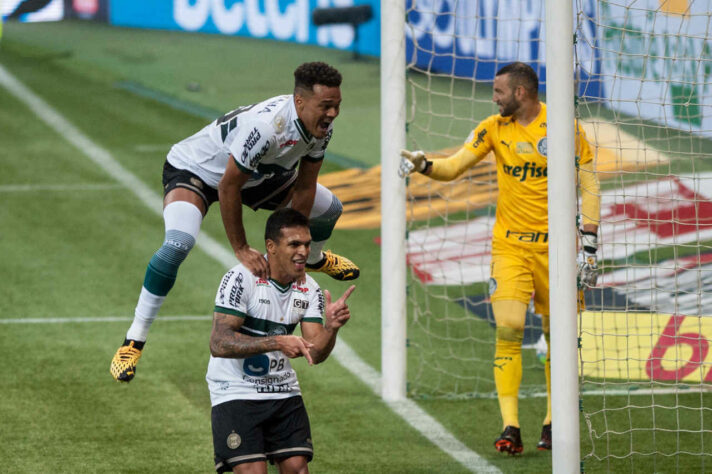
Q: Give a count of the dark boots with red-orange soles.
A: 2